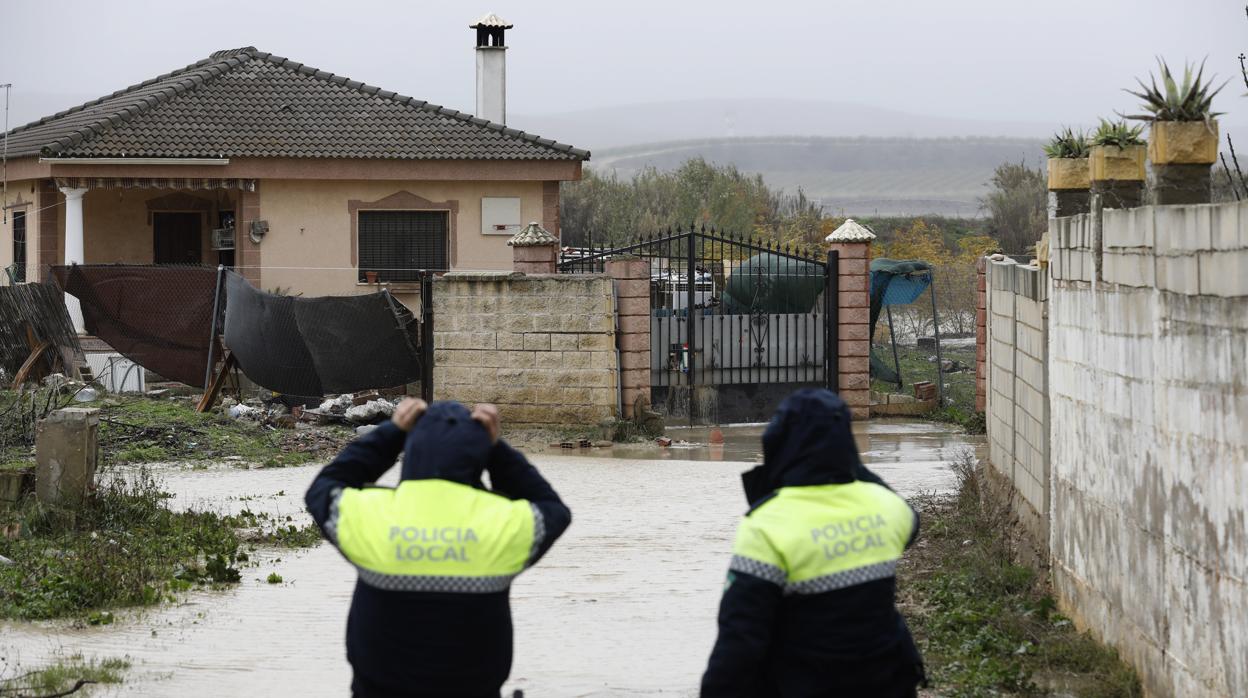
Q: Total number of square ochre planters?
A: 3